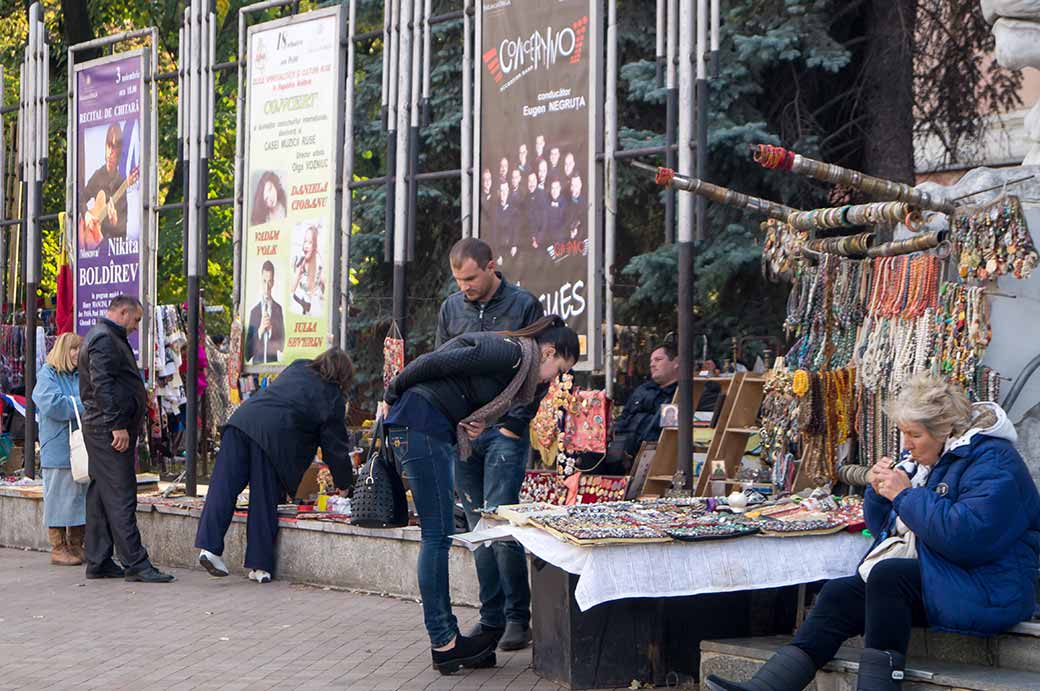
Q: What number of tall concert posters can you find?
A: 3